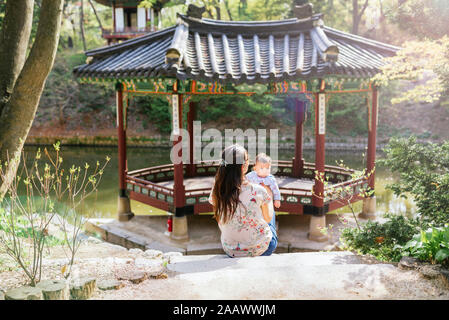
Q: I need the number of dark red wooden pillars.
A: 6